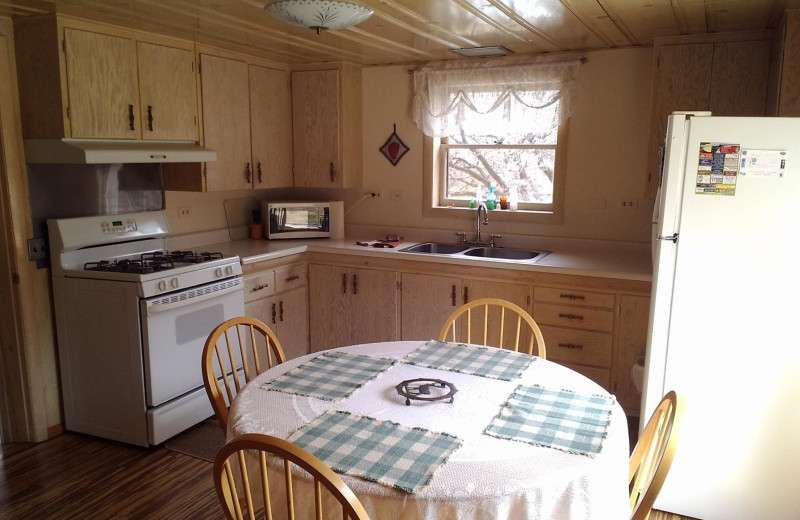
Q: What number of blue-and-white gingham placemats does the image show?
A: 4